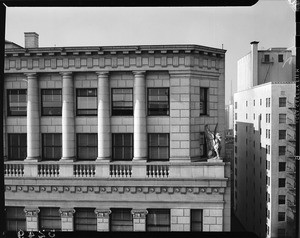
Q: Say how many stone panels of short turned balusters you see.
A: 5